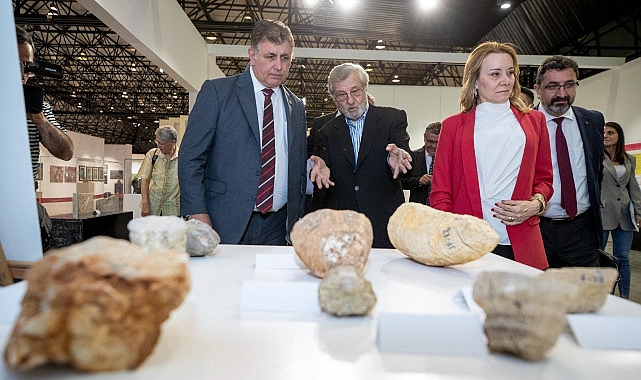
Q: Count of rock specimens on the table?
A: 8